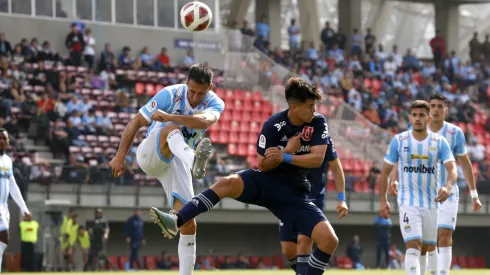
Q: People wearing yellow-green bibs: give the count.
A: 5